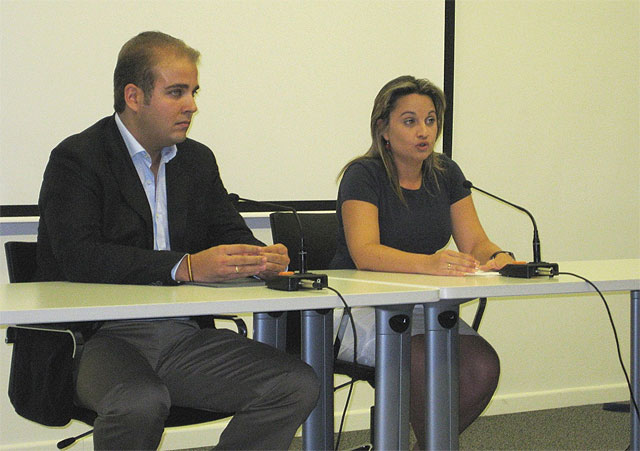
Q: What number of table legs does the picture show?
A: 5